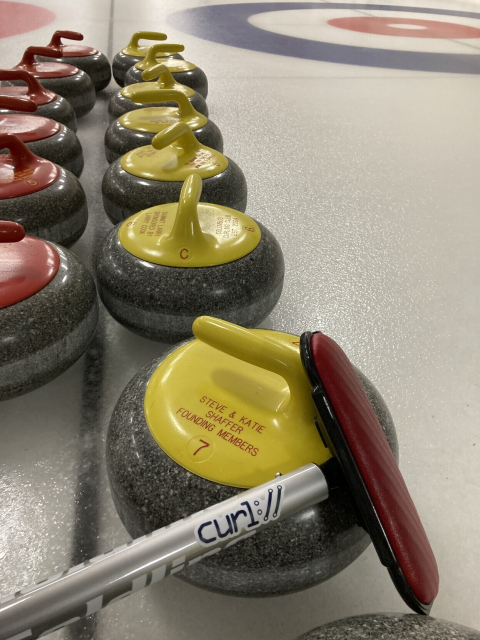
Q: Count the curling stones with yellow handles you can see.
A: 7